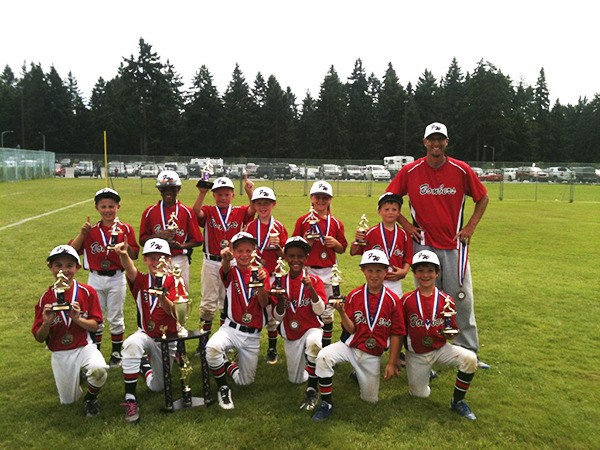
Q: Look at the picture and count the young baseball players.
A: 12